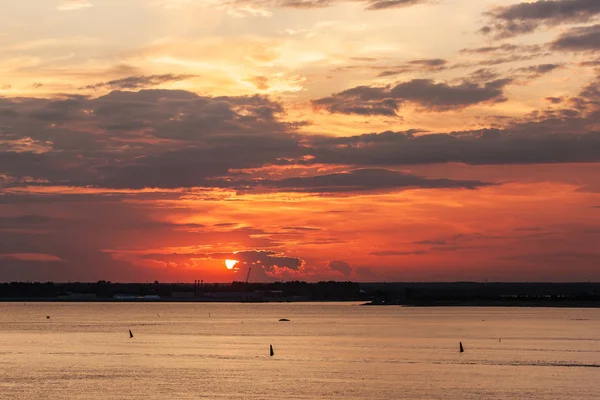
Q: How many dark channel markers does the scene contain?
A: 3